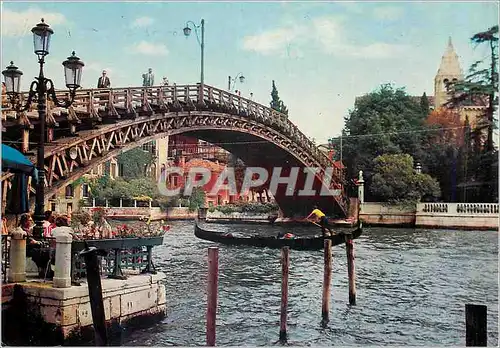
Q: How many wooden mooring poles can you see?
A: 6